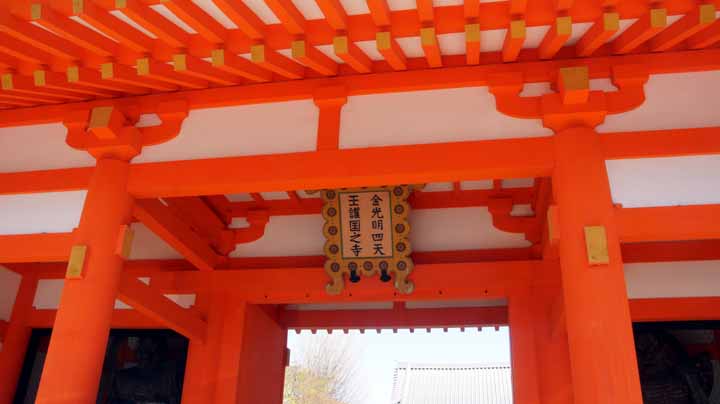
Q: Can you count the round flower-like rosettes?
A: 13